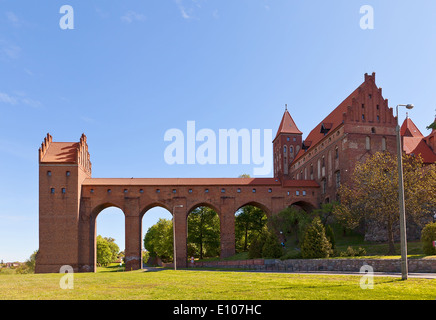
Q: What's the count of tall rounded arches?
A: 5